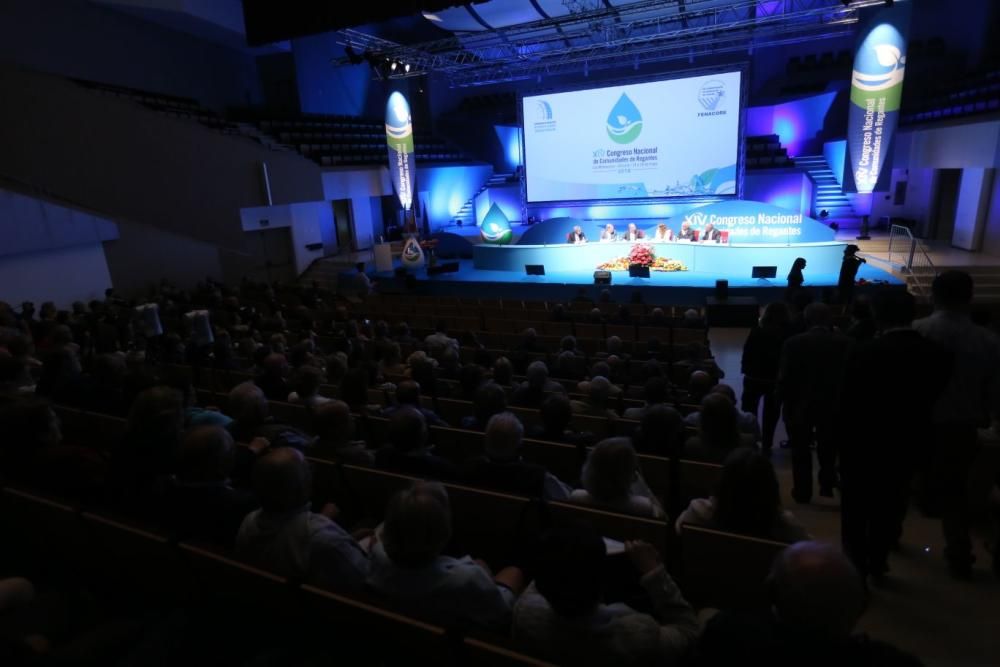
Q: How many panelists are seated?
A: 6